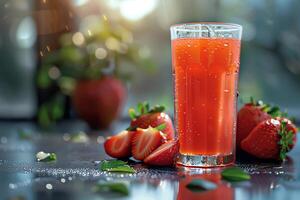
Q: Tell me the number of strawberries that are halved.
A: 3